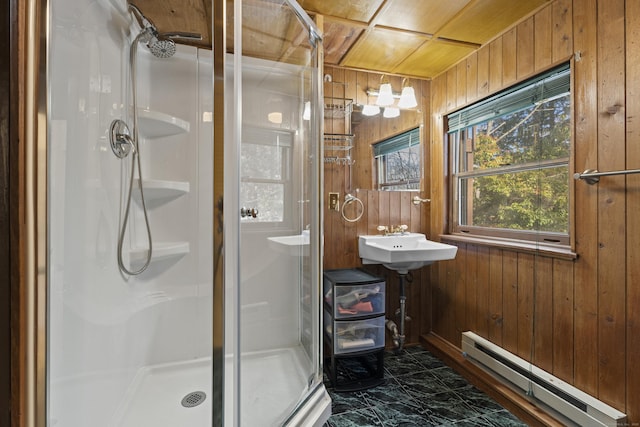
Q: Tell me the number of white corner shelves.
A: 3